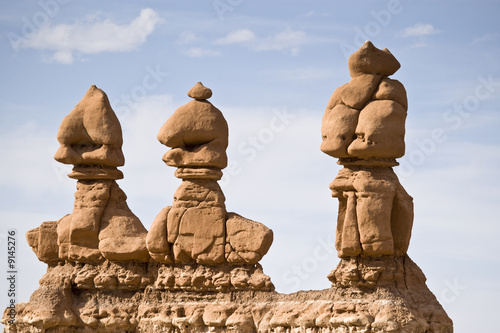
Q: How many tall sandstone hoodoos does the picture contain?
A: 3